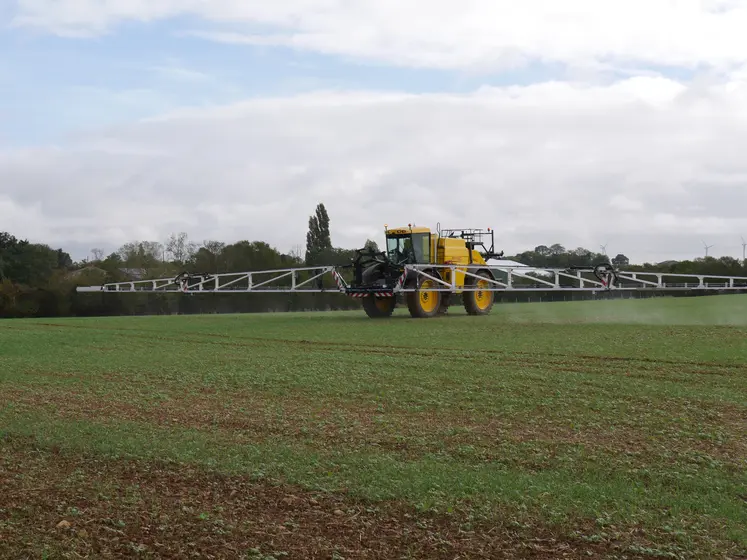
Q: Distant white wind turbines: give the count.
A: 3